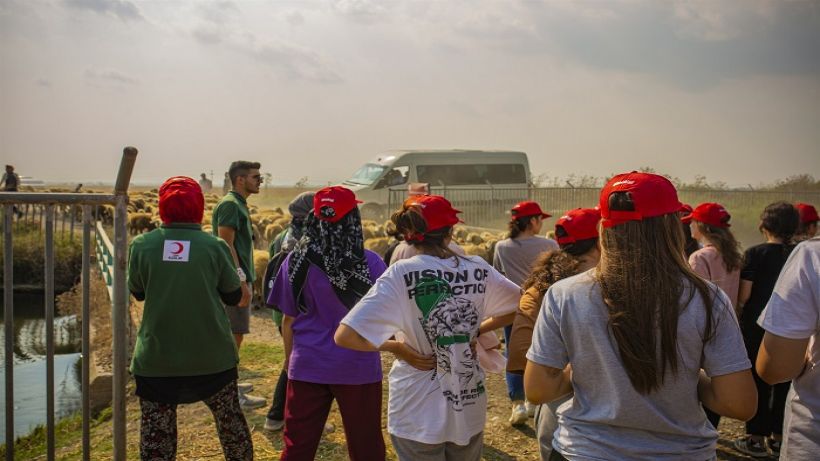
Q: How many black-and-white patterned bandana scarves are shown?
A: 1